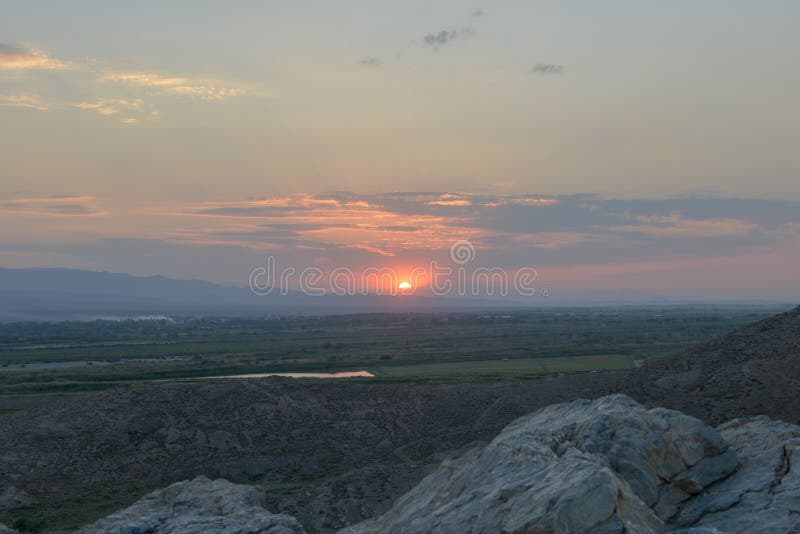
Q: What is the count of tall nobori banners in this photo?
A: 0